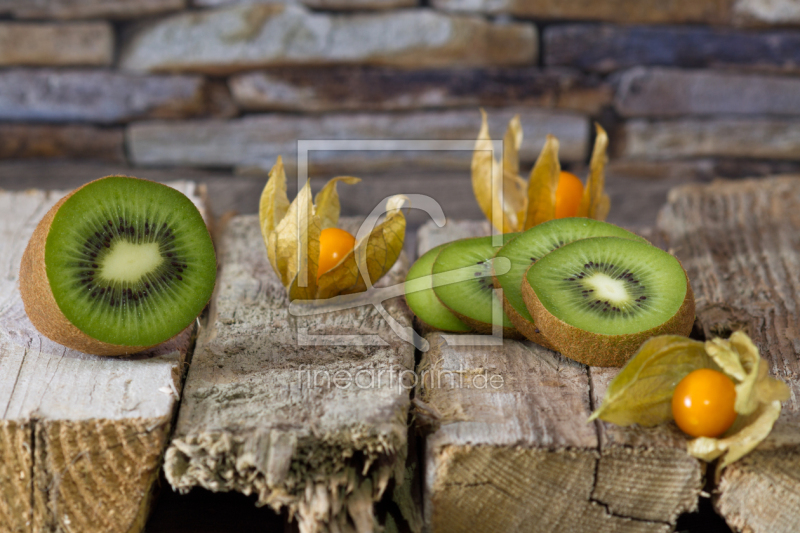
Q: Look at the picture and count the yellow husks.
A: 3